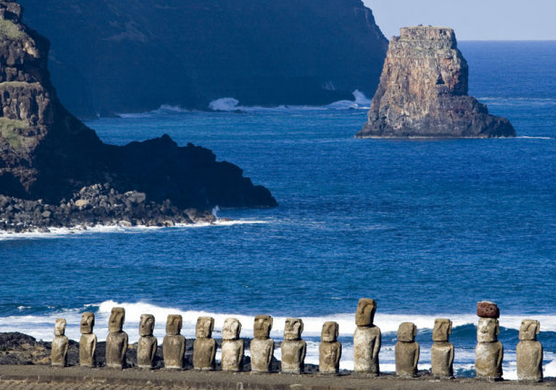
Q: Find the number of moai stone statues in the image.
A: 15